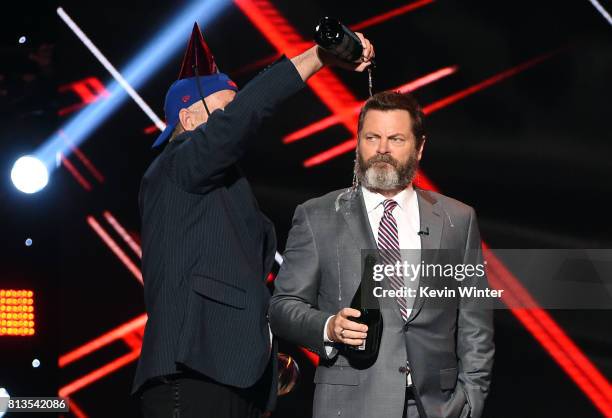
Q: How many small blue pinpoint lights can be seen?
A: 3